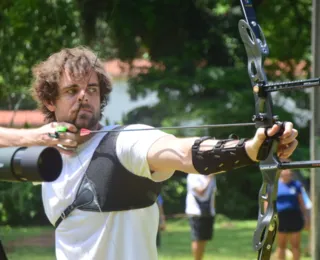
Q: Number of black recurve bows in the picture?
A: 1